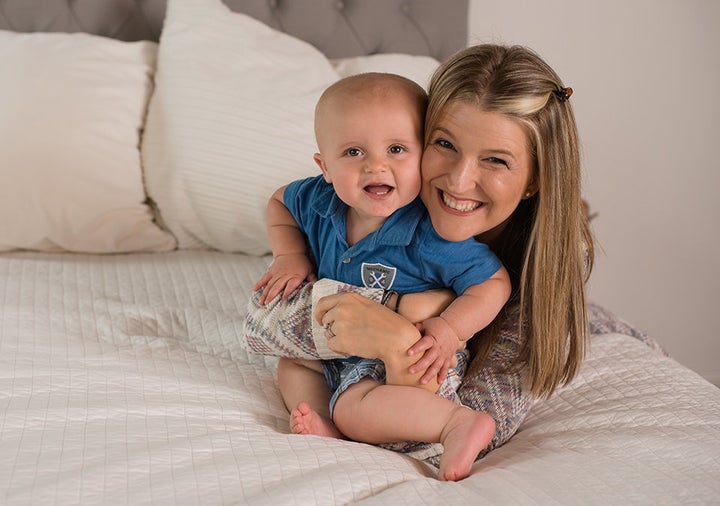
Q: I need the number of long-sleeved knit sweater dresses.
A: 1